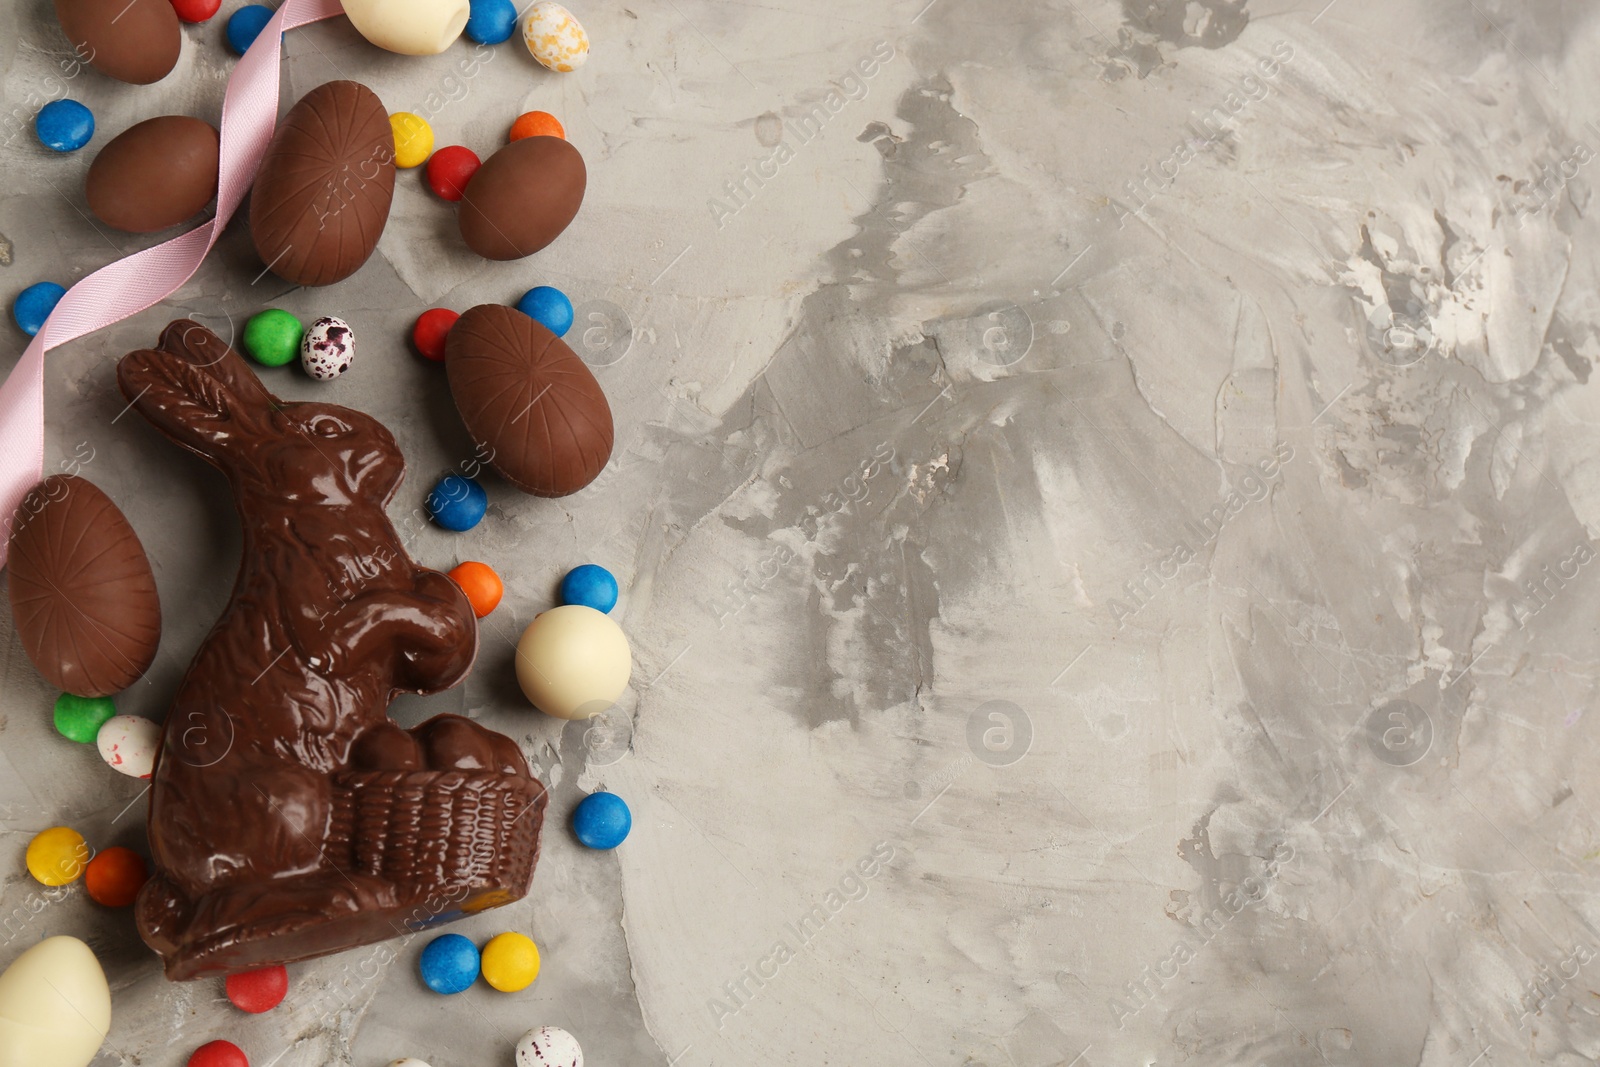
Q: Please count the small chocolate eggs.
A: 3